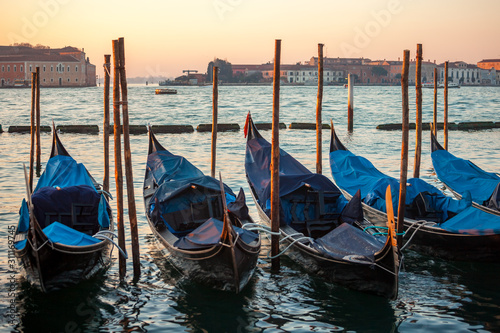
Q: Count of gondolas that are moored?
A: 5